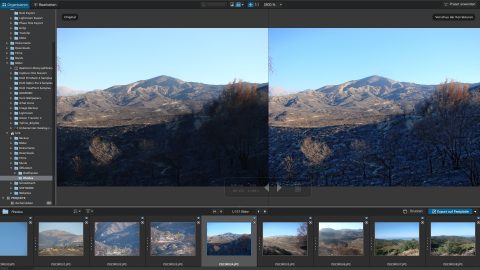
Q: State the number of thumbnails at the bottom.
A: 9